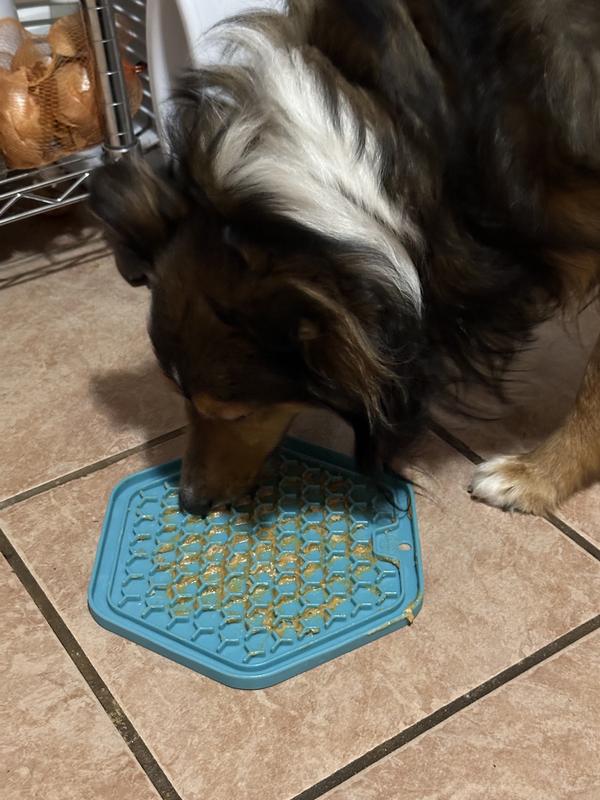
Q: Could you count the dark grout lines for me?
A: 4